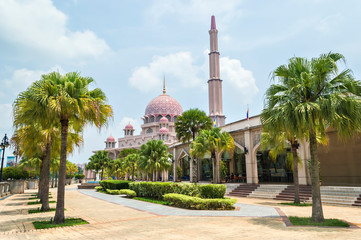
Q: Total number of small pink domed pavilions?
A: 4